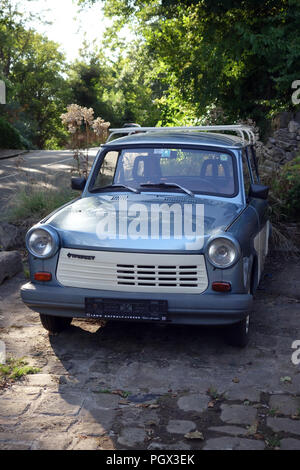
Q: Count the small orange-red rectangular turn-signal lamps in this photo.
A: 2